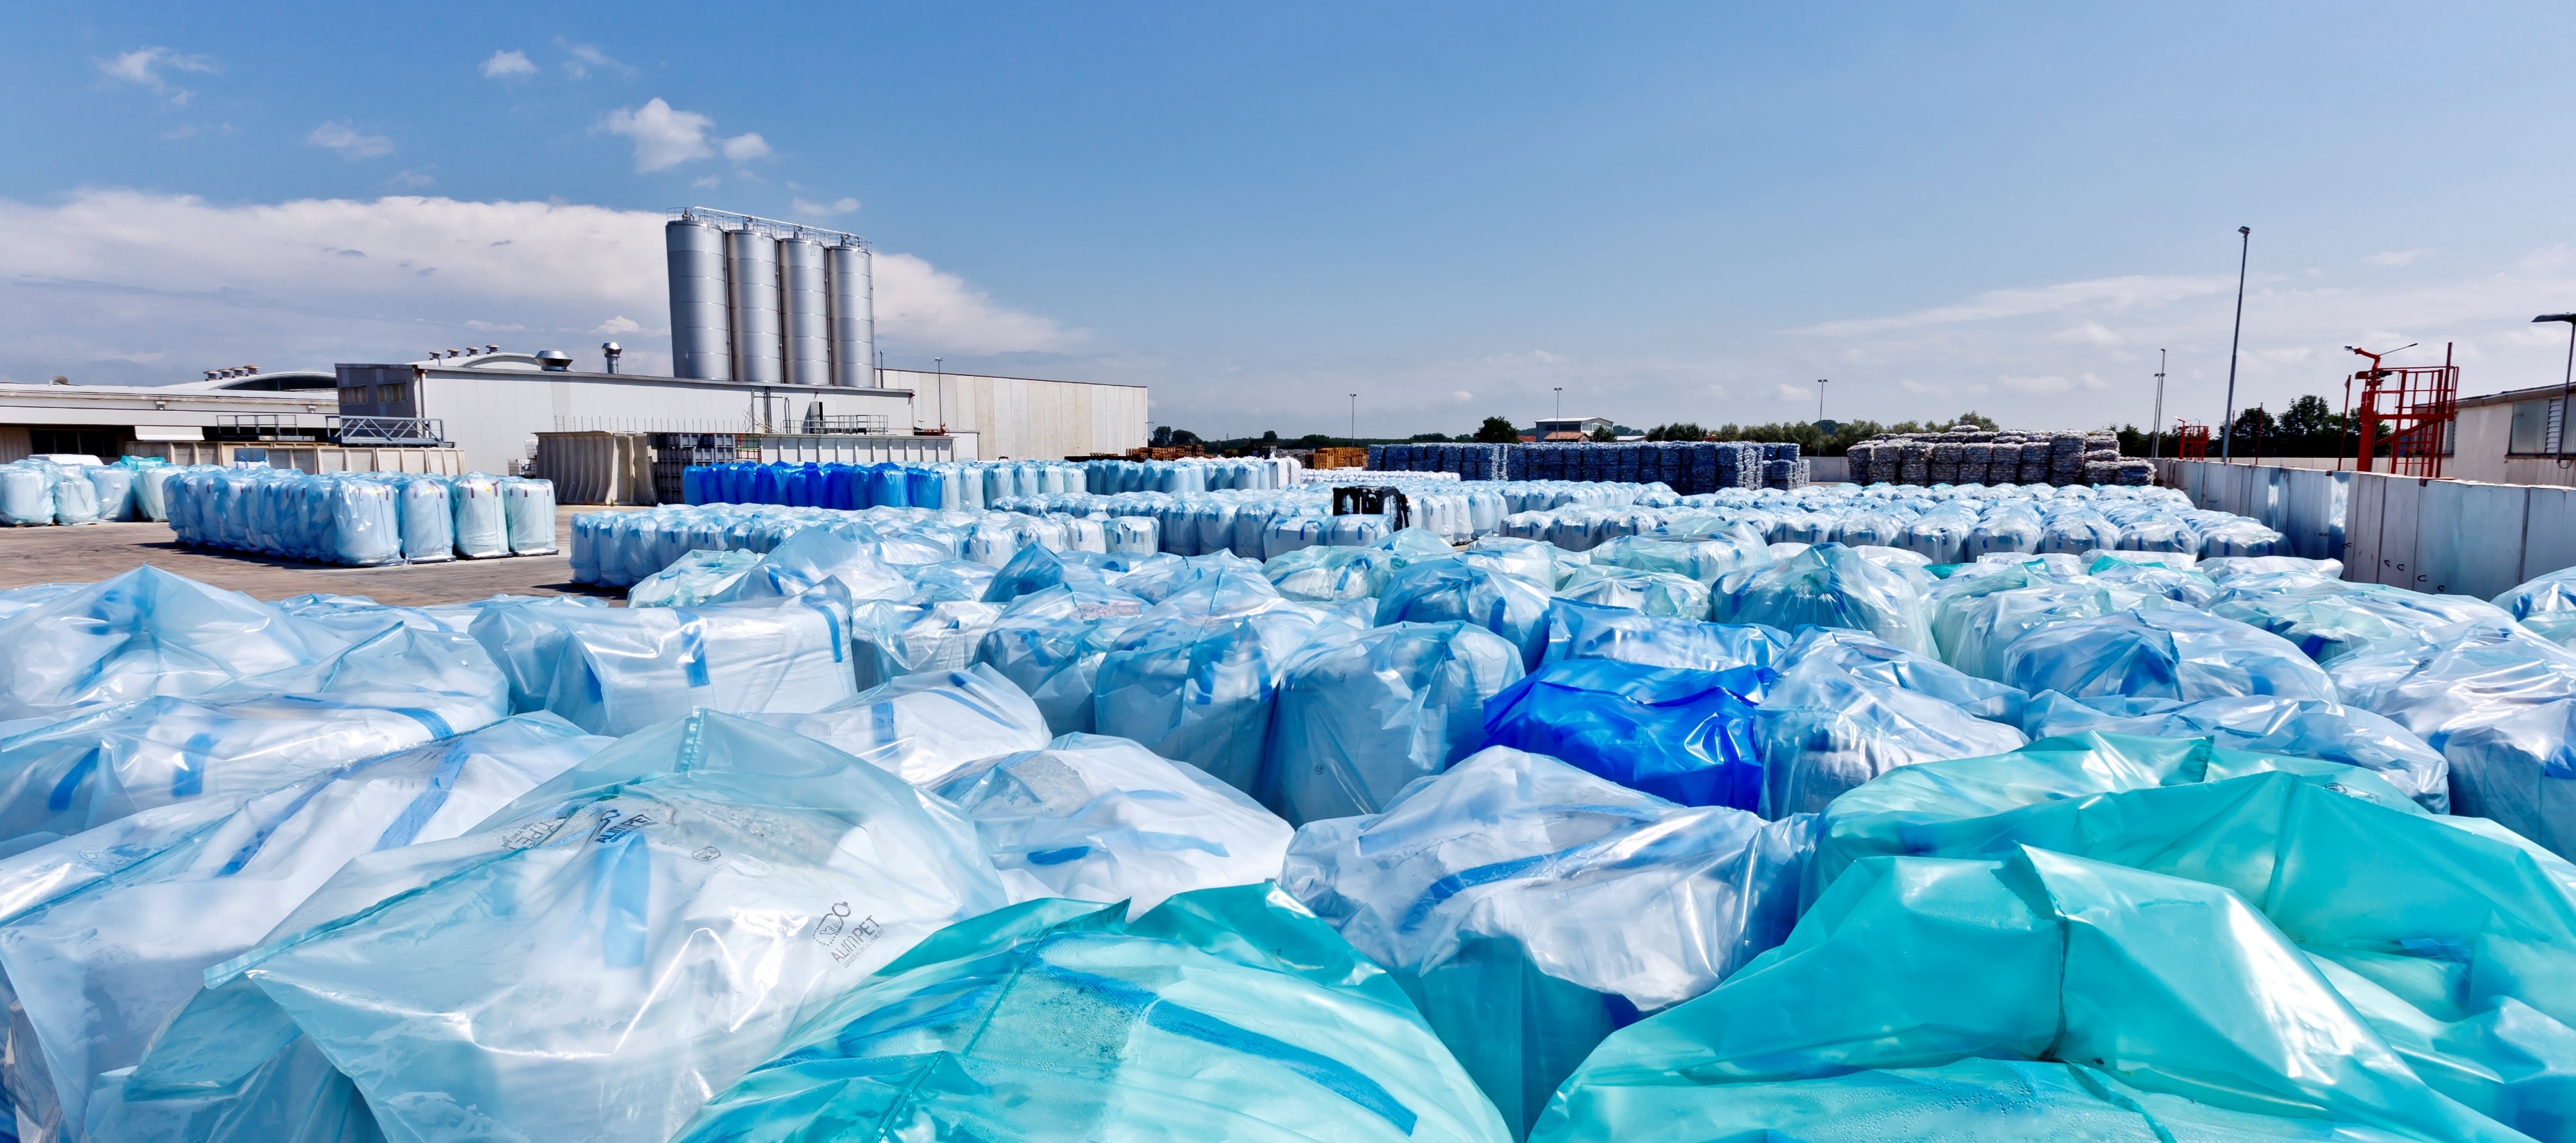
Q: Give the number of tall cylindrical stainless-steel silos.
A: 4